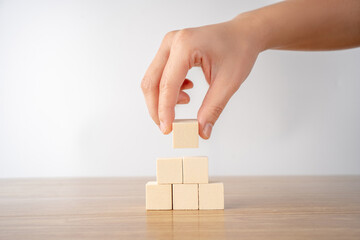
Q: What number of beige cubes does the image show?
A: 6